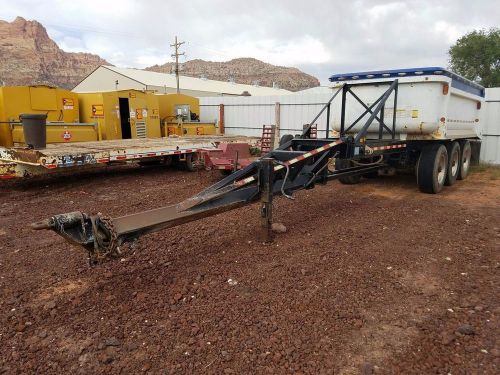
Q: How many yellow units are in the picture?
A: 3